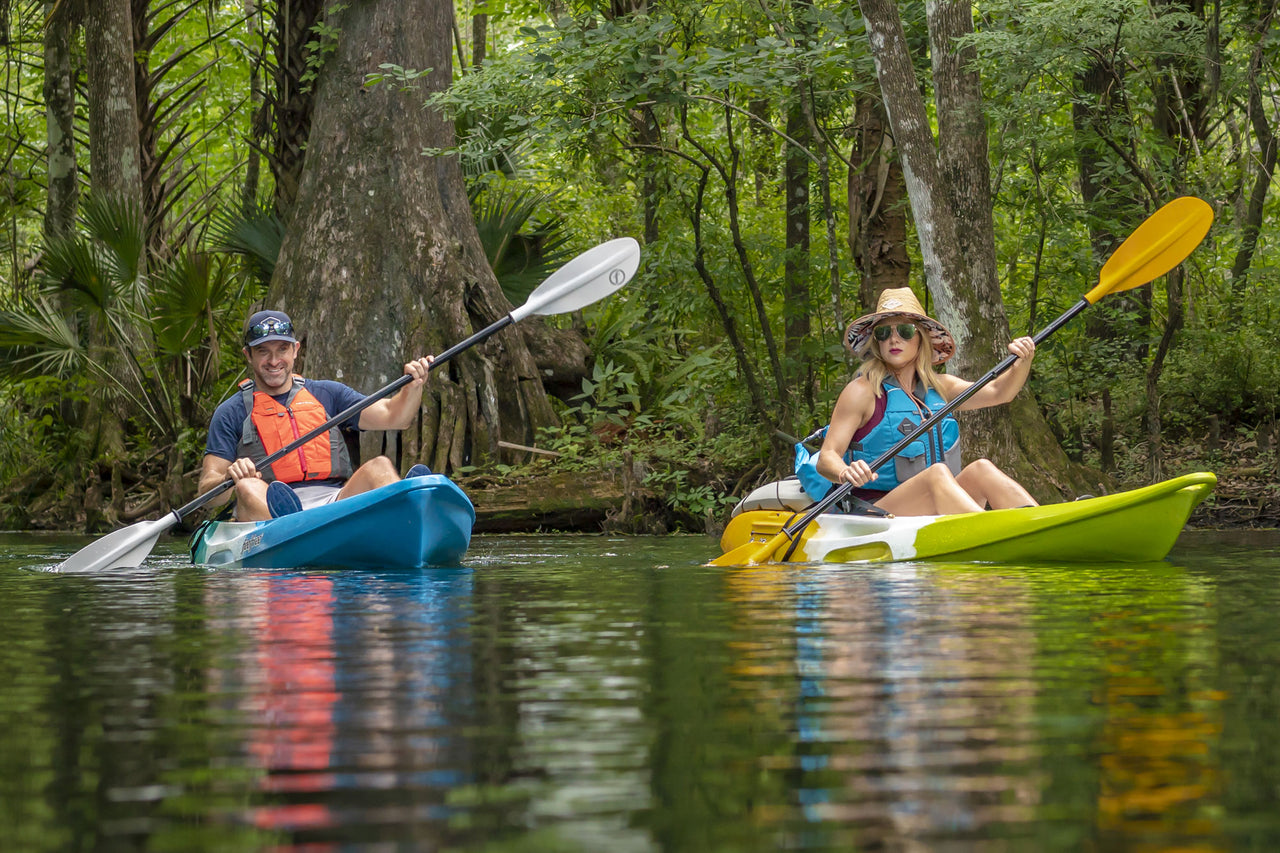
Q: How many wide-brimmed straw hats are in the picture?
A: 1